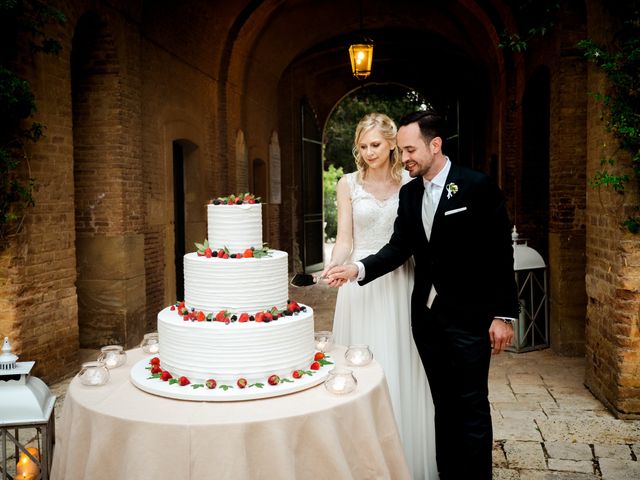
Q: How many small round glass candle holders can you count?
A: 6